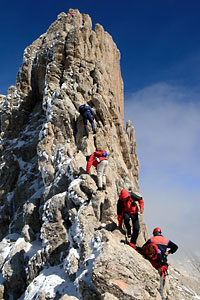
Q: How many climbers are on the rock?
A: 4